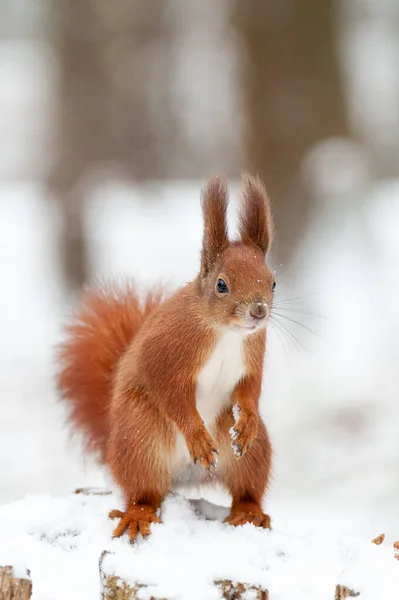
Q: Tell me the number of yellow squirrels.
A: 0